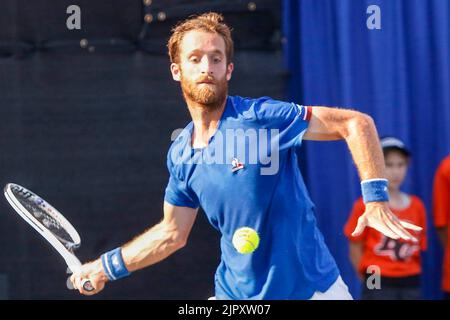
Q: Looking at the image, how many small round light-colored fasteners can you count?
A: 6